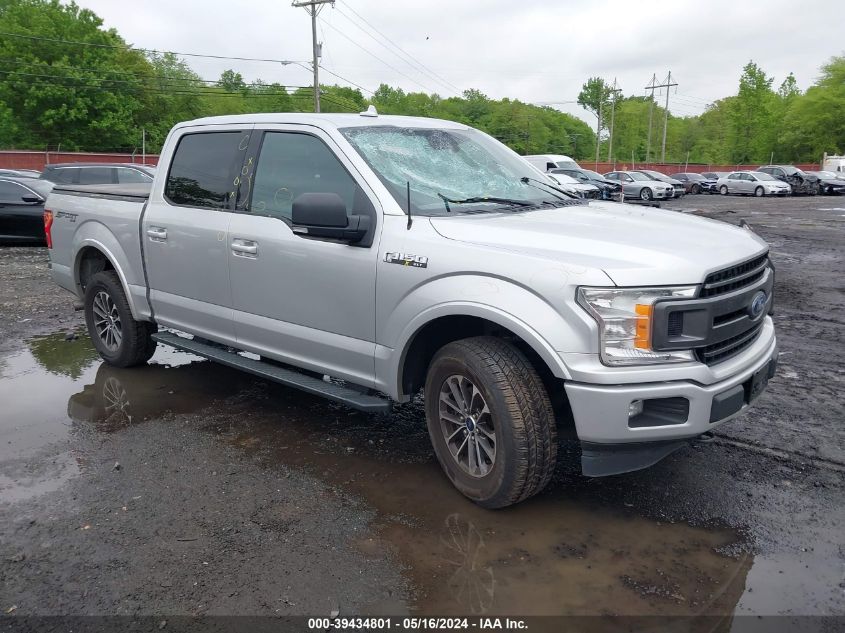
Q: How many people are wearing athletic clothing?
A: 0